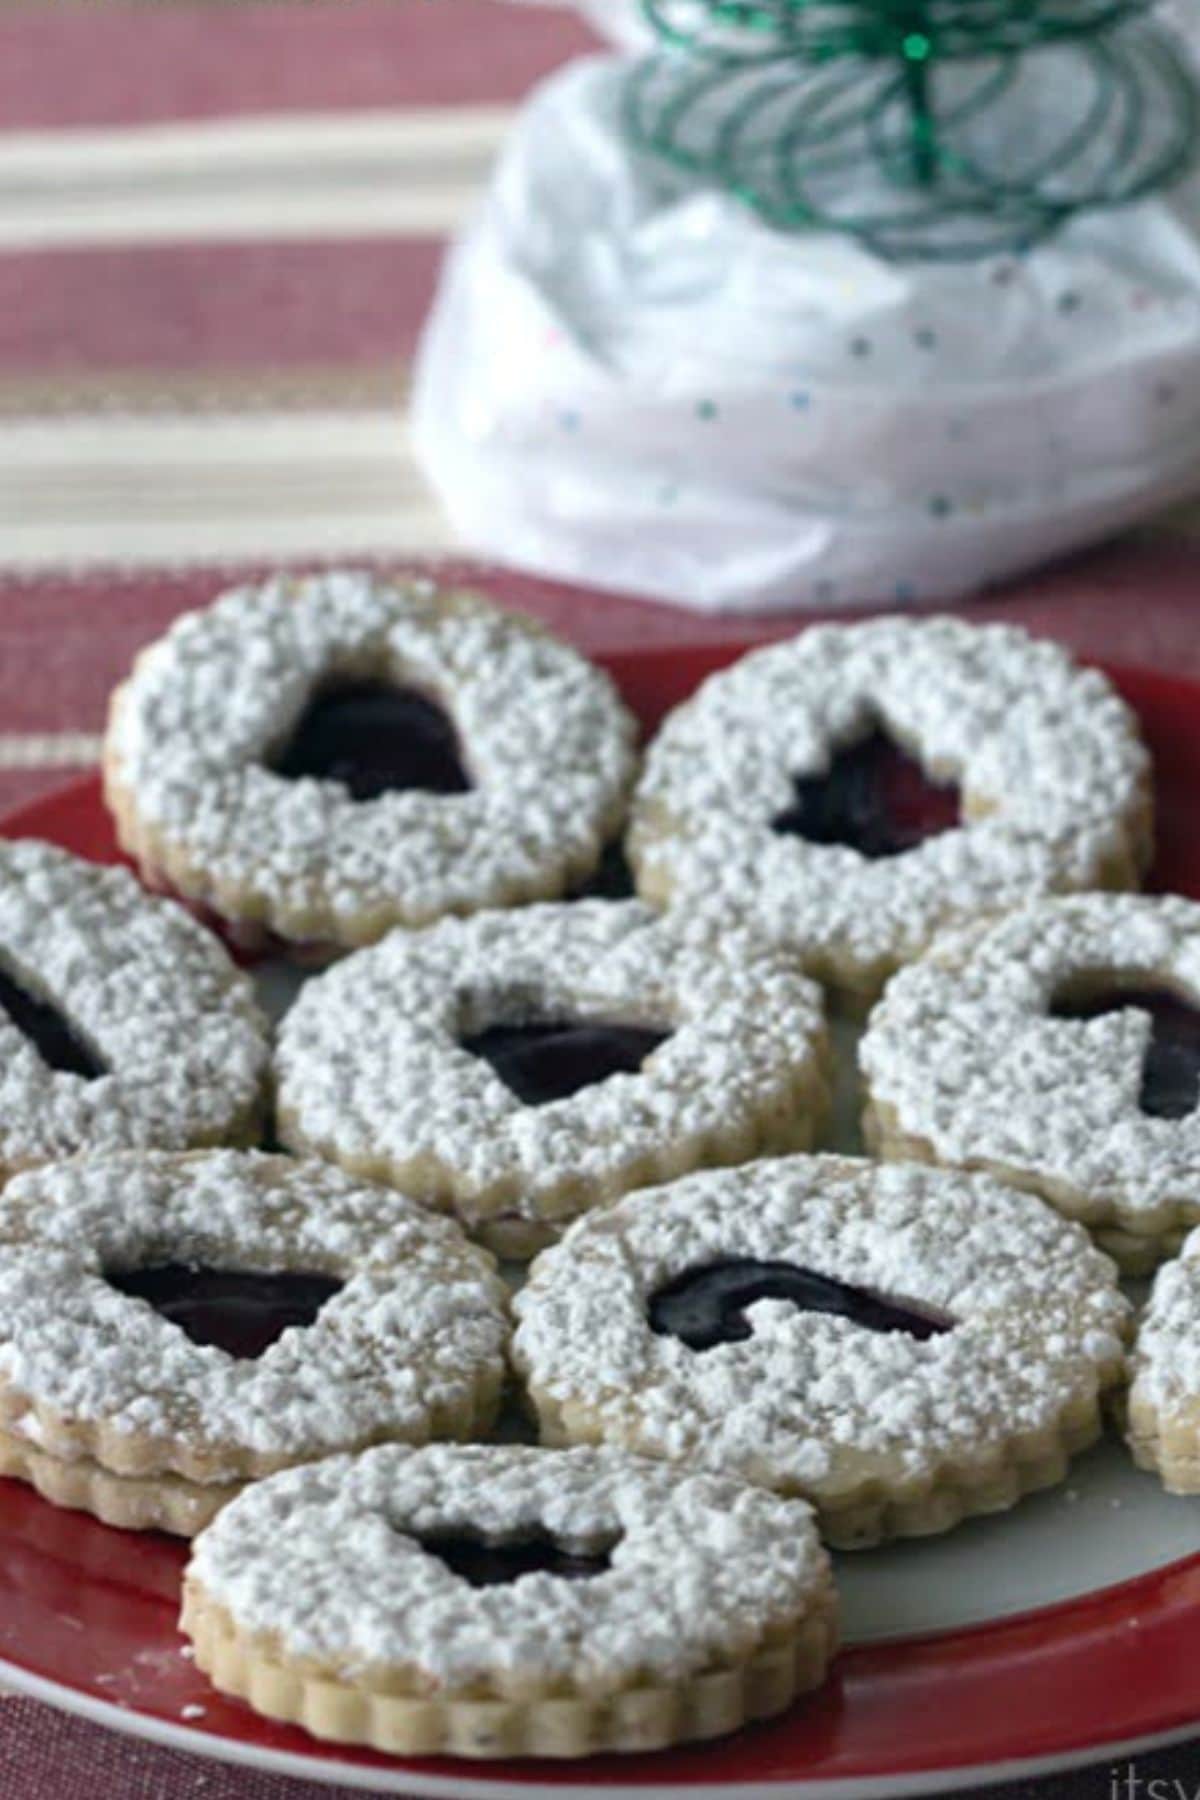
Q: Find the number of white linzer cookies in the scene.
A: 9